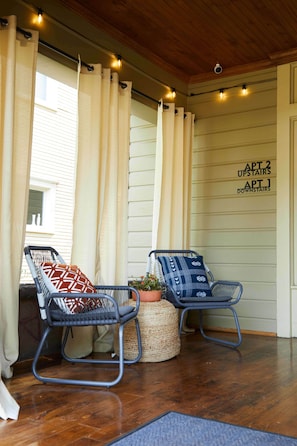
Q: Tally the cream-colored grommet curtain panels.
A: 3